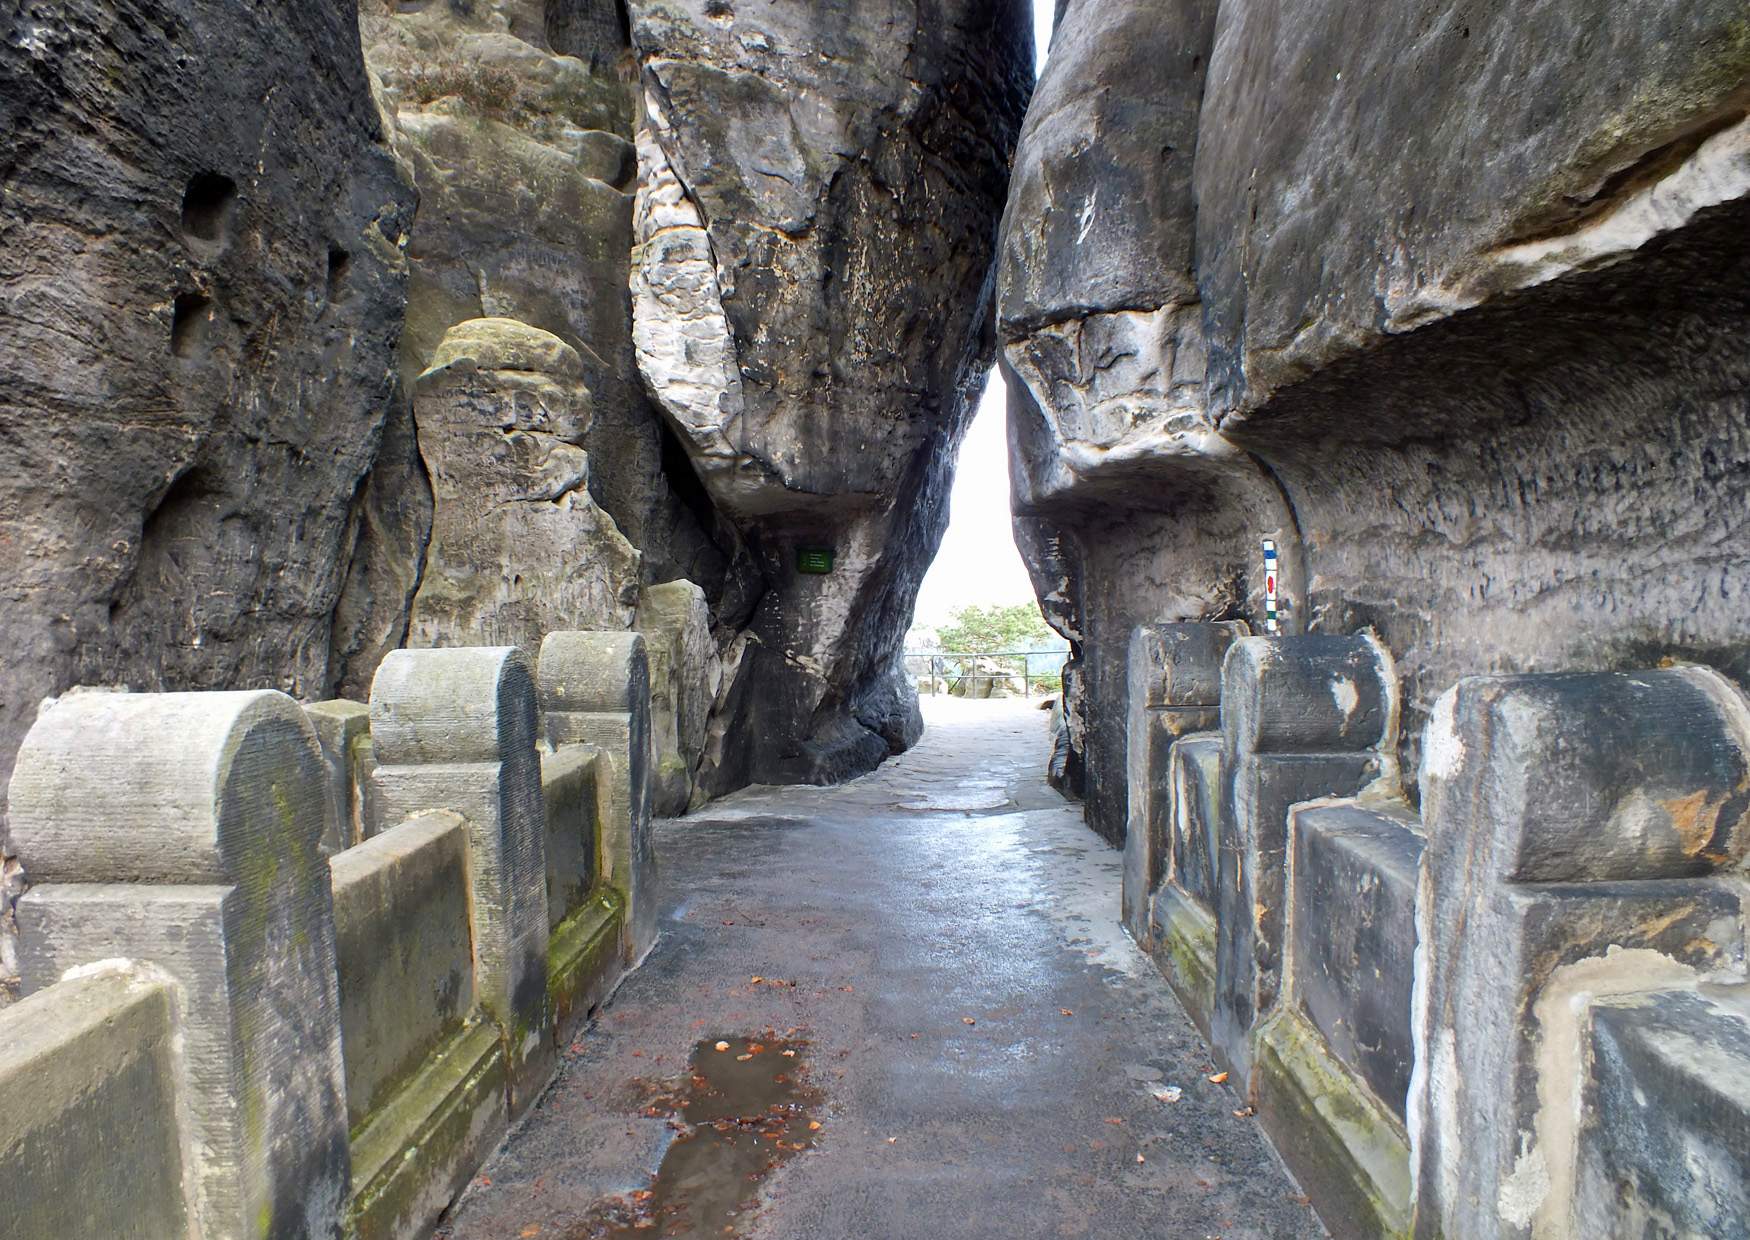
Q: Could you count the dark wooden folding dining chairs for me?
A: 0